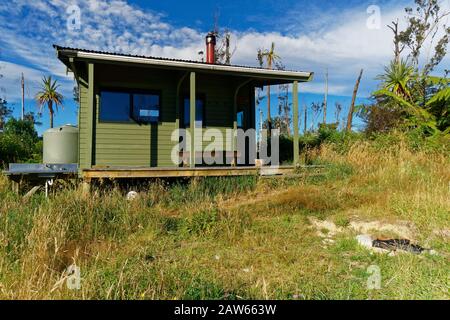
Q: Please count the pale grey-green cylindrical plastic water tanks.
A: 1